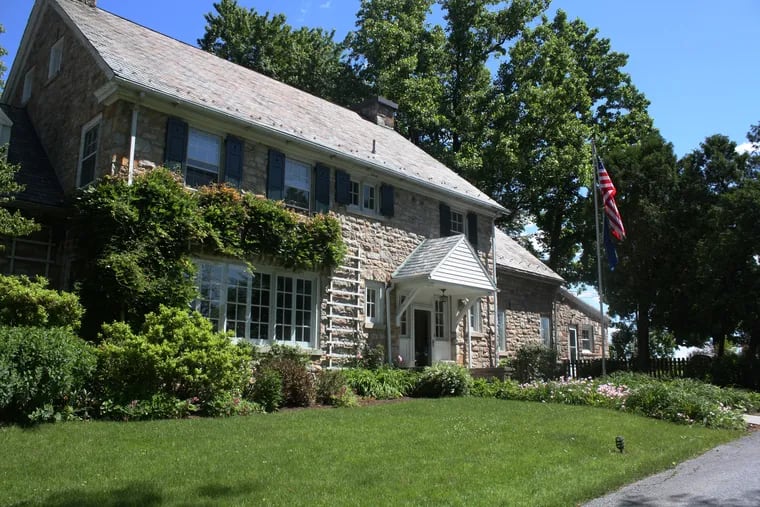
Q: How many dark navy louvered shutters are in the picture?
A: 8